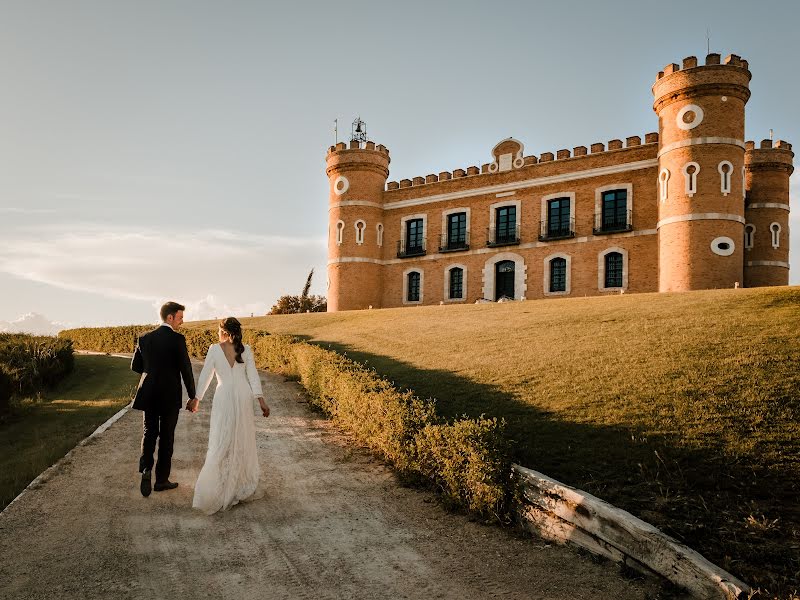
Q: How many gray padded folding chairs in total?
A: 0